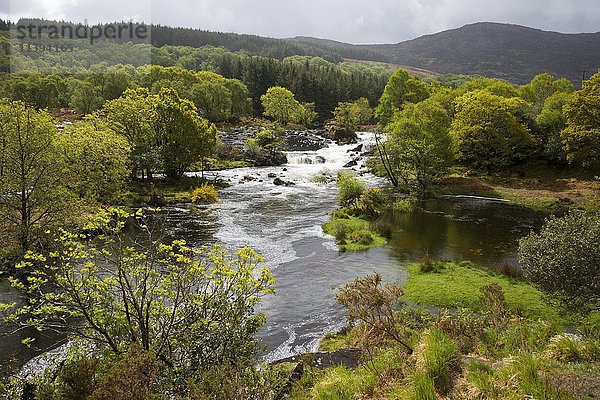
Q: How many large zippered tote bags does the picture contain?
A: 0